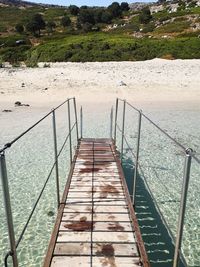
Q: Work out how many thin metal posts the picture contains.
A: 10